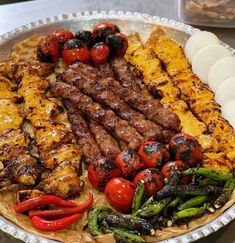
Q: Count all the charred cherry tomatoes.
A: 14